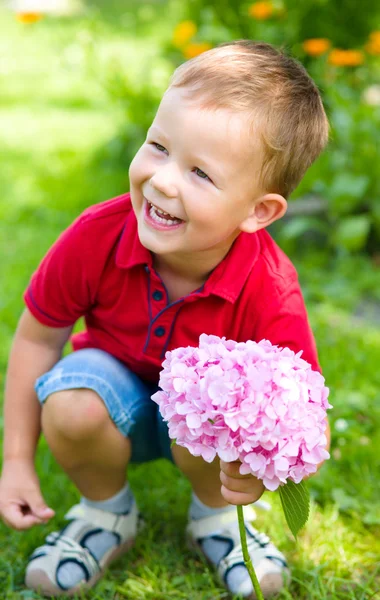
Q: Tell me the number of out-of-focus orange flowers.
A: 7